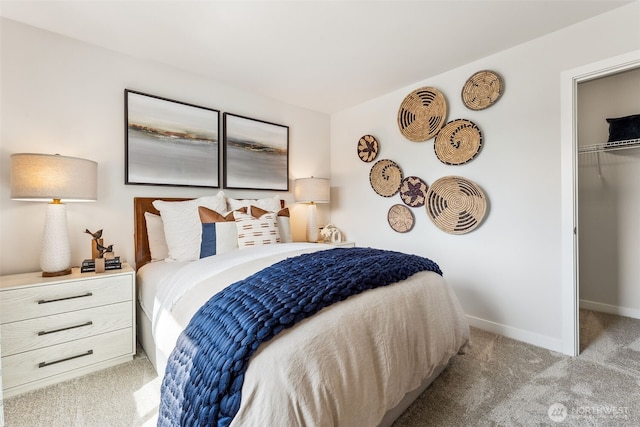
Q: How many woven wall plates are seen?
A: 8